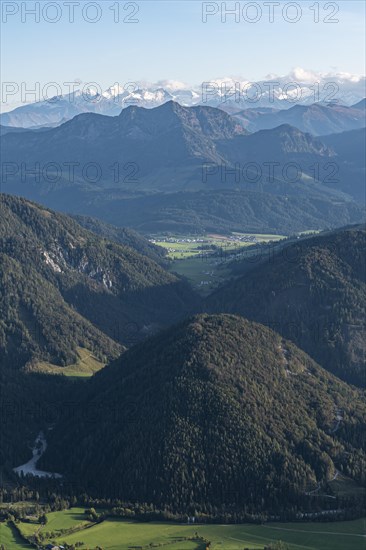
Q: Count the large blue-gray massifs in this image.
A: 1